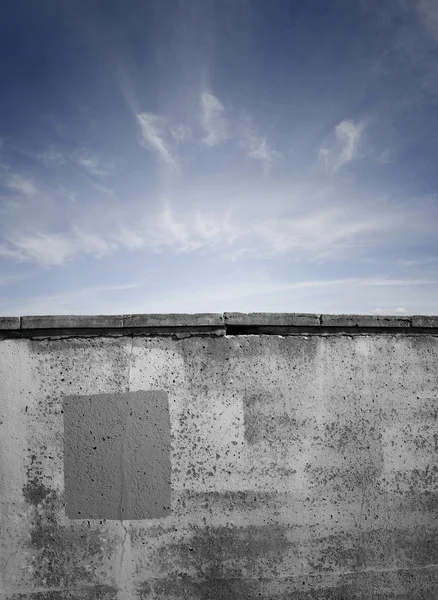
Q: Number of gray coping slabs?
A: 6